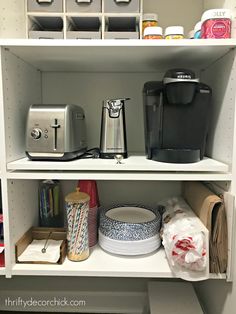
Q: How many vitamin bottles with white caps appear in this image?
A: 5